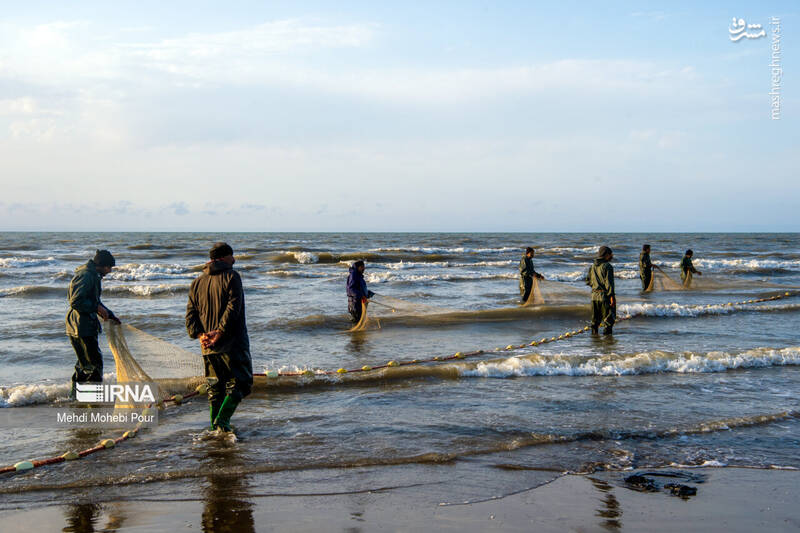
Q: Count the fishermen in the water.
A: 7